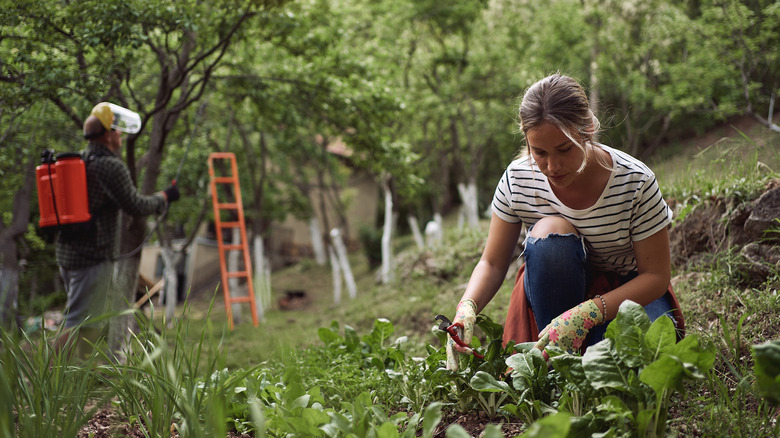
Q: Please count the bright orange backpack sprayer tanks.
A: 1